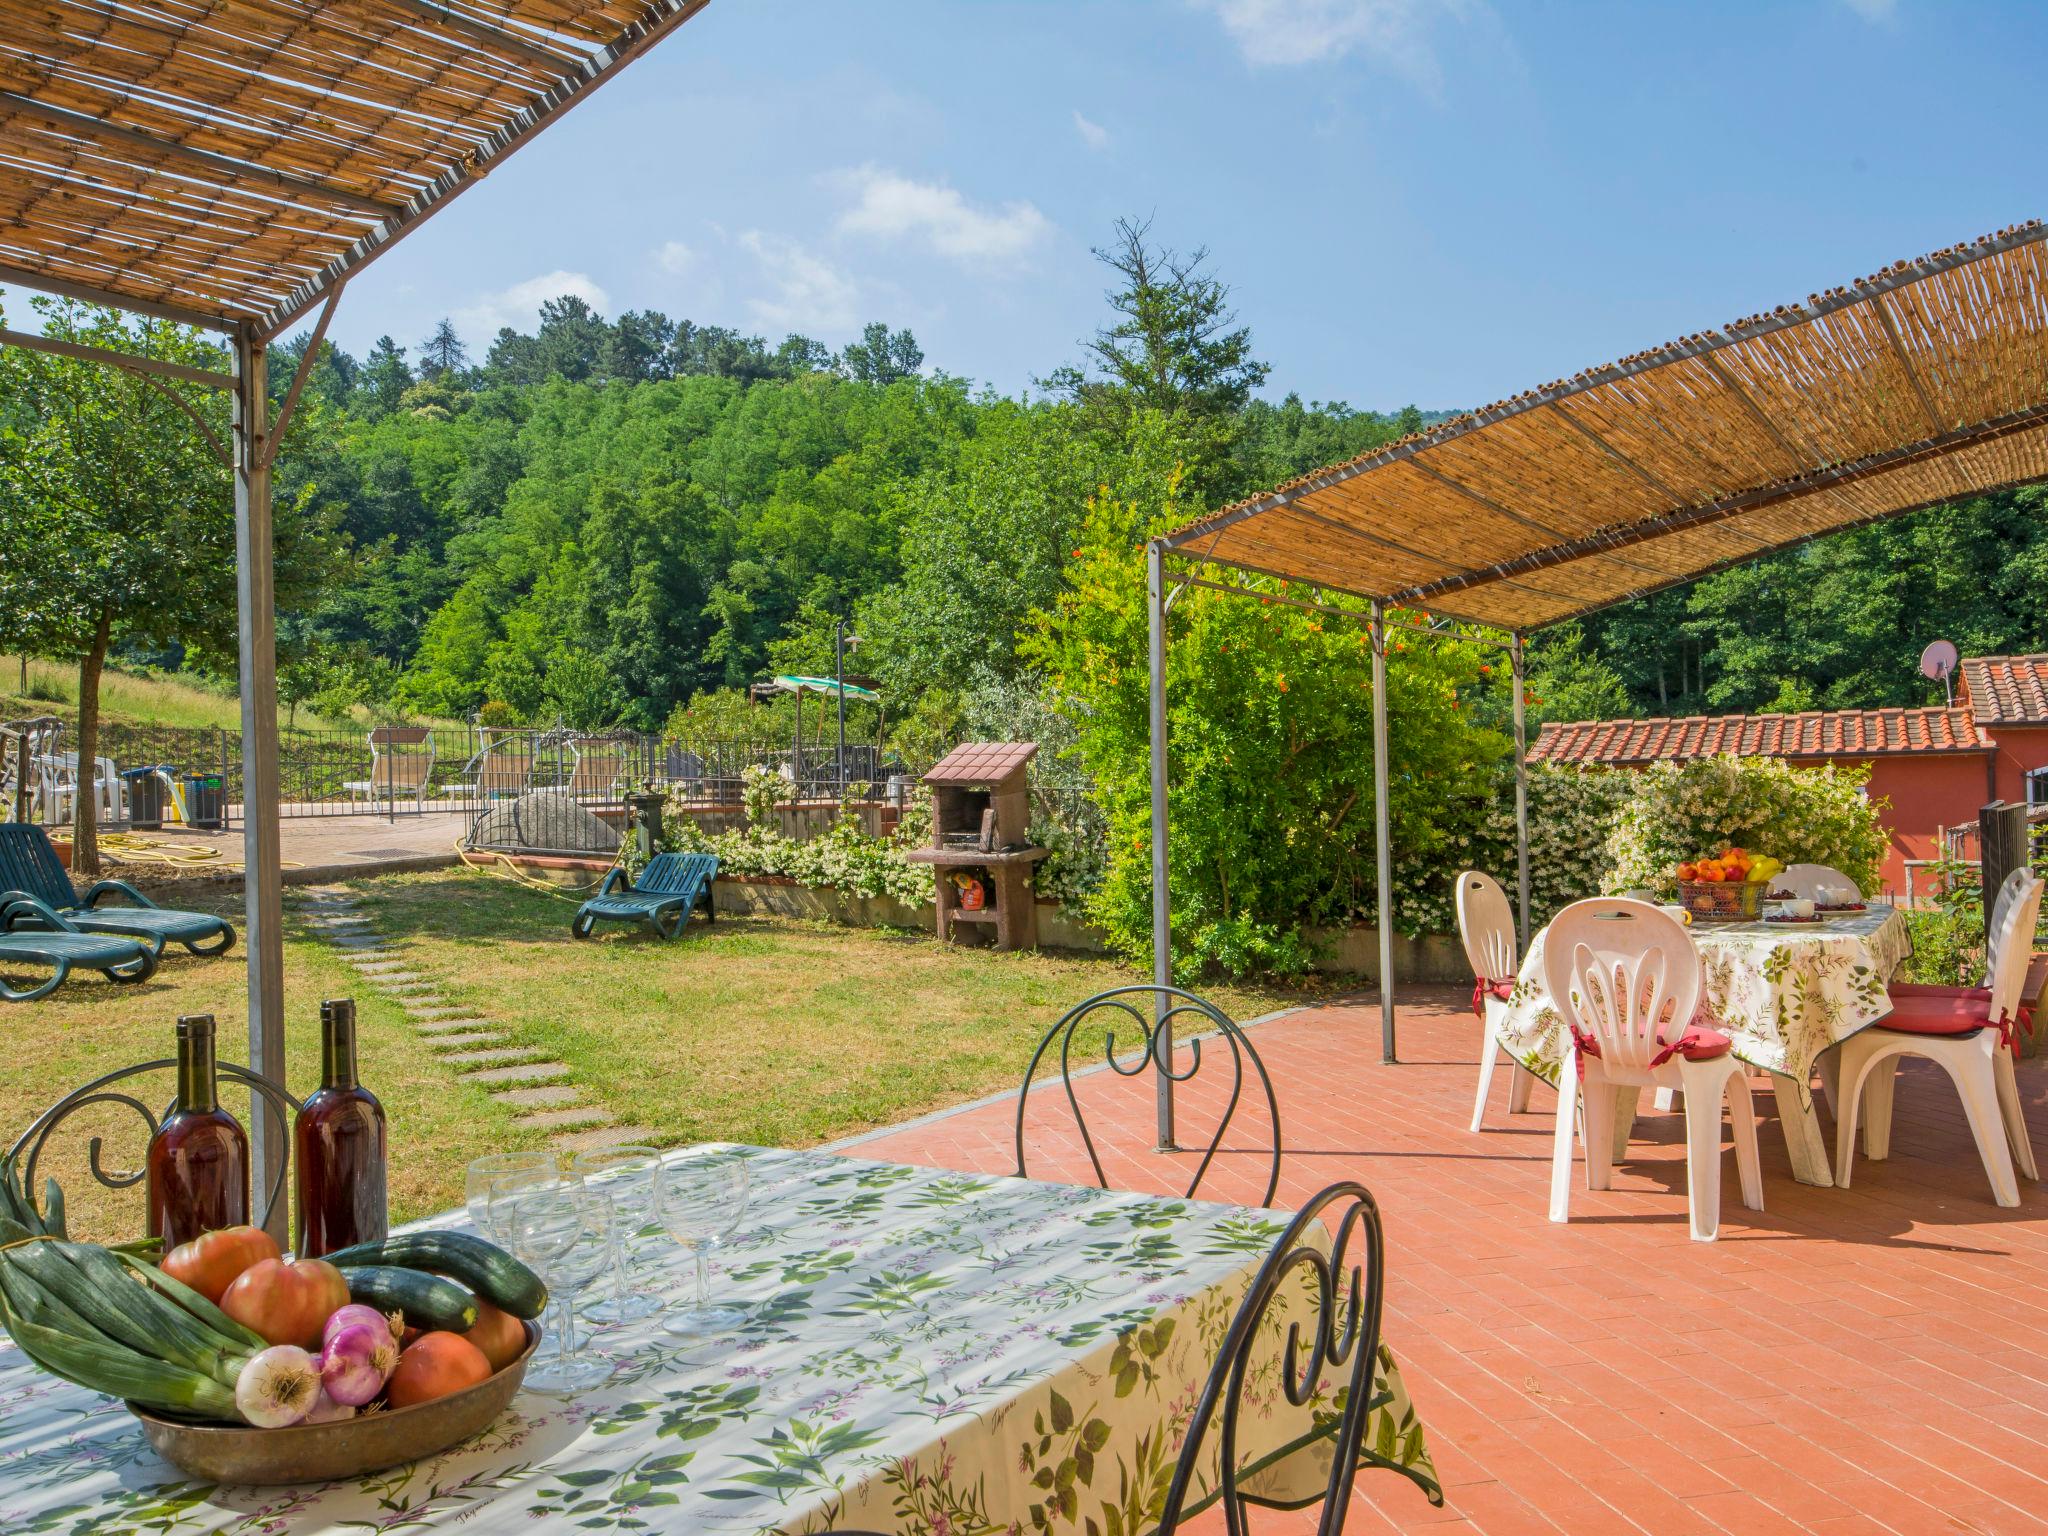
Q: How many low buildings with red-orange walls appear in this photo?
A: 1